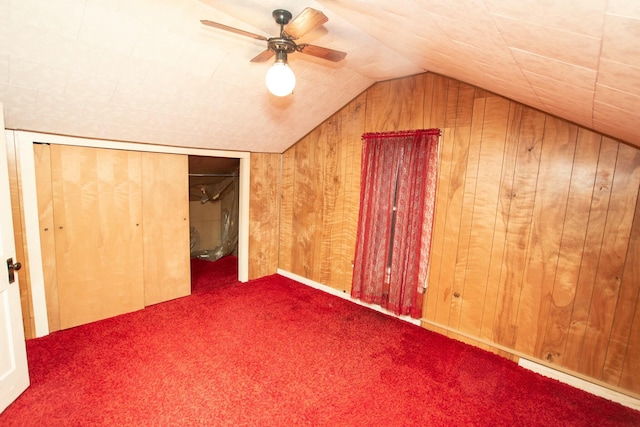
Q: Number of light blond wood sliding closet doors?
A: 3